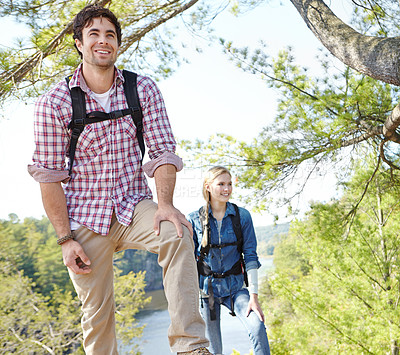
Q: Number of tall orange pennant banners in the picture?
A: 0